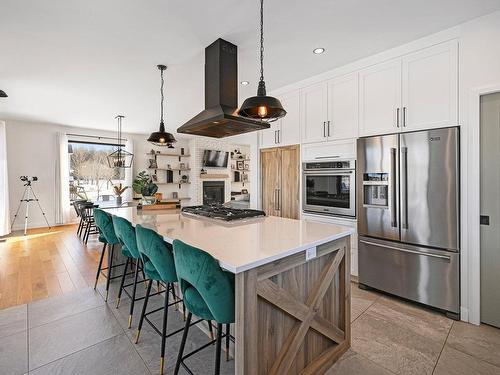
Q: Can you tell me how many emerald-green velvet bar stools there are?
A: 4